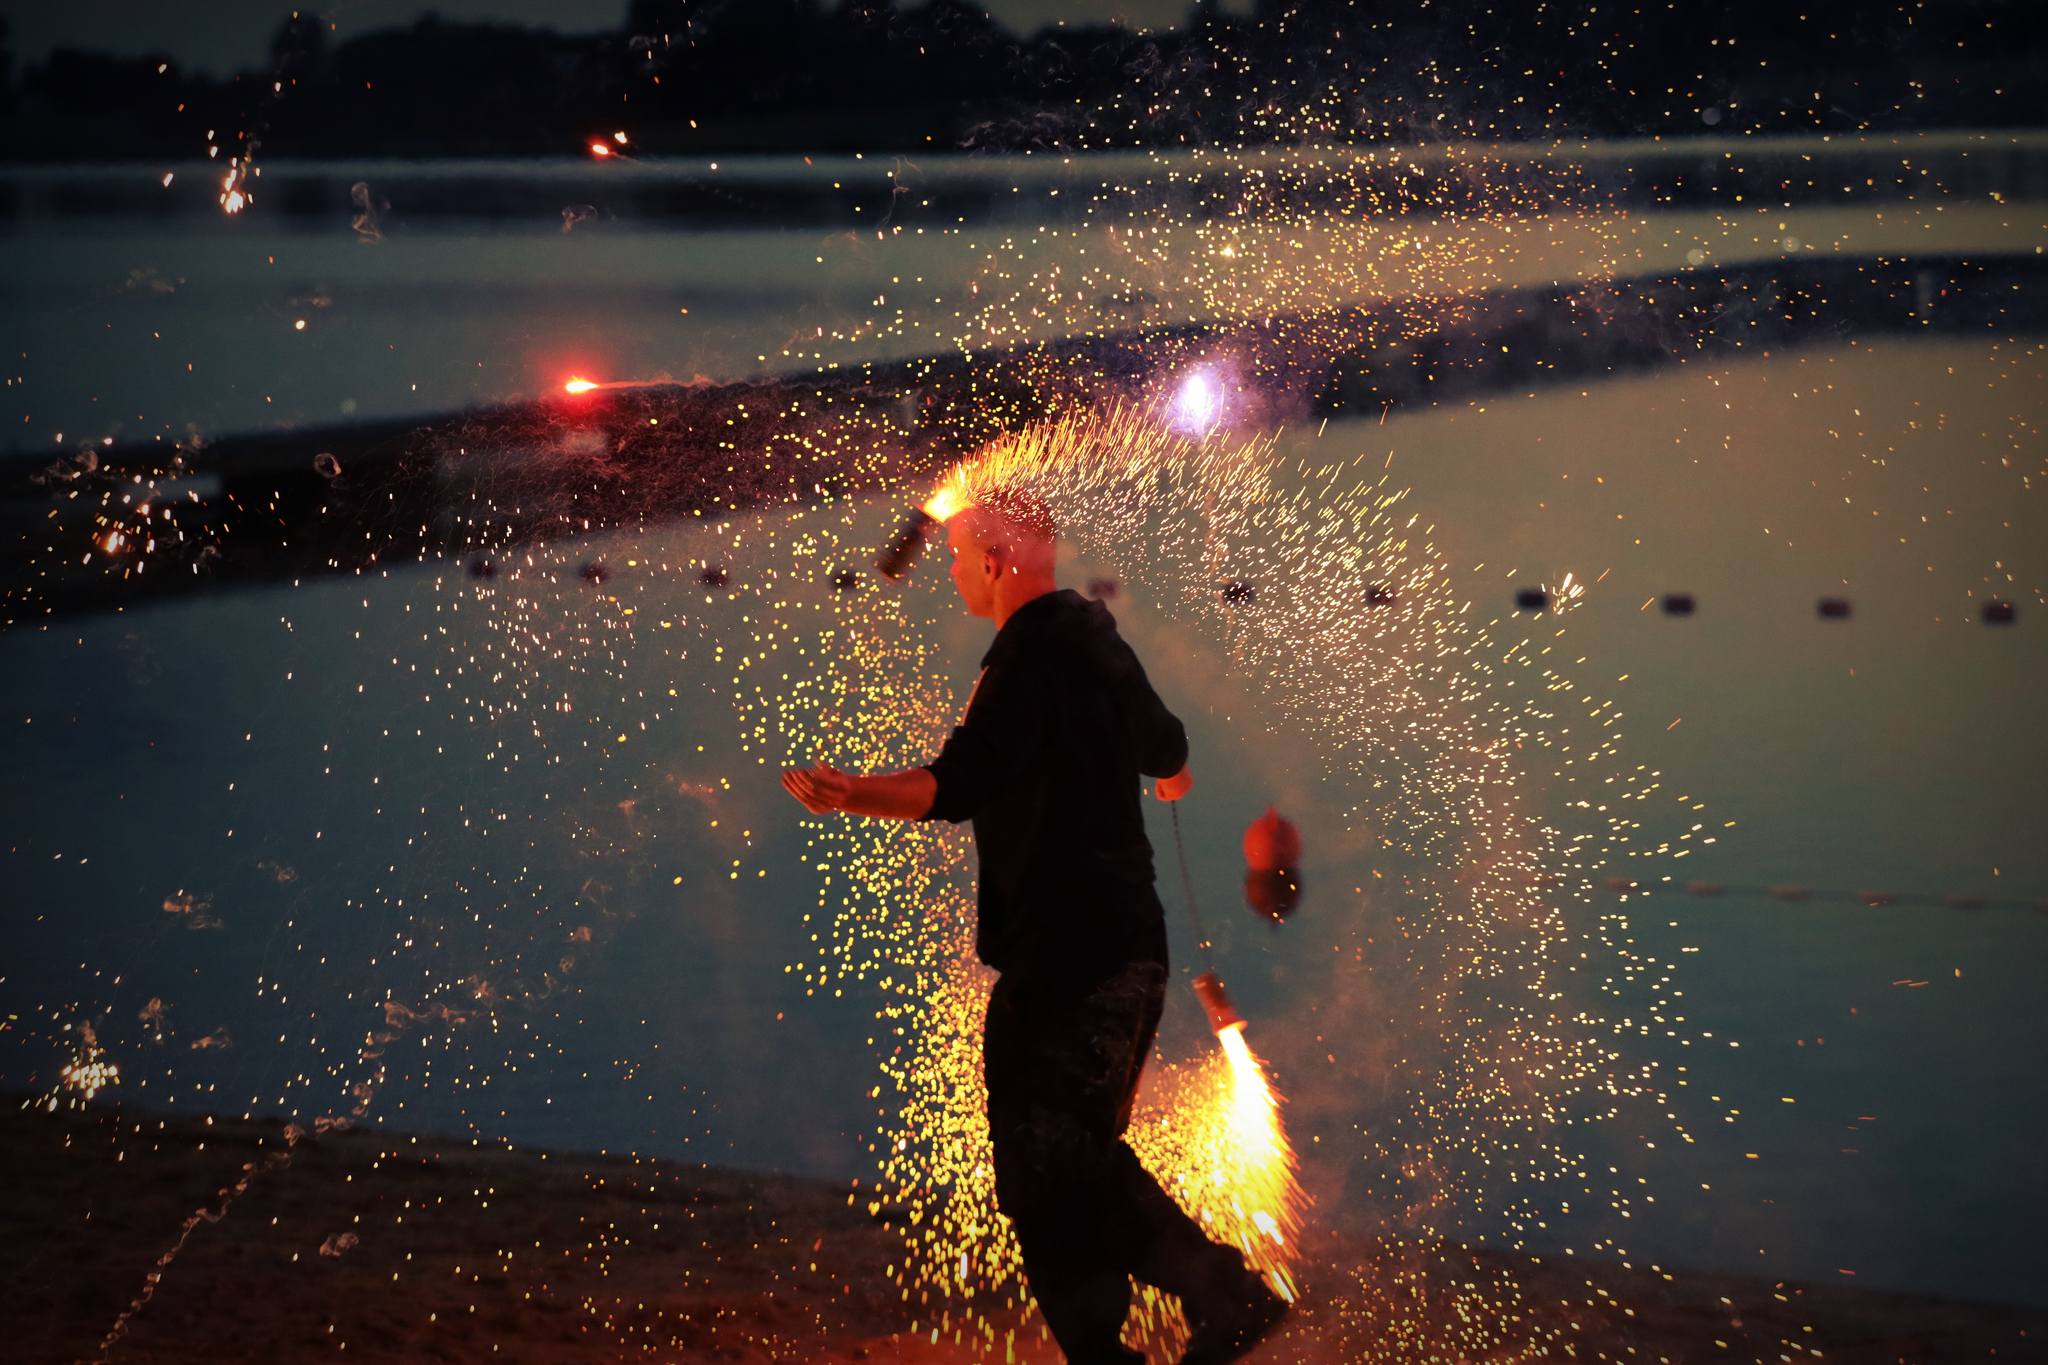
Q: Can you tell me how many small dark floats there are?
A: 11